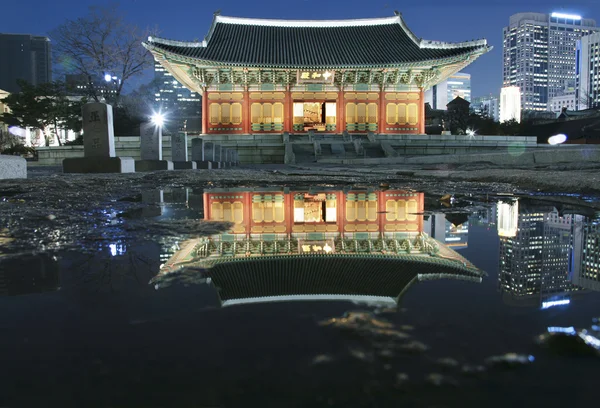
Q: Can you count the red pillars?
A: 6